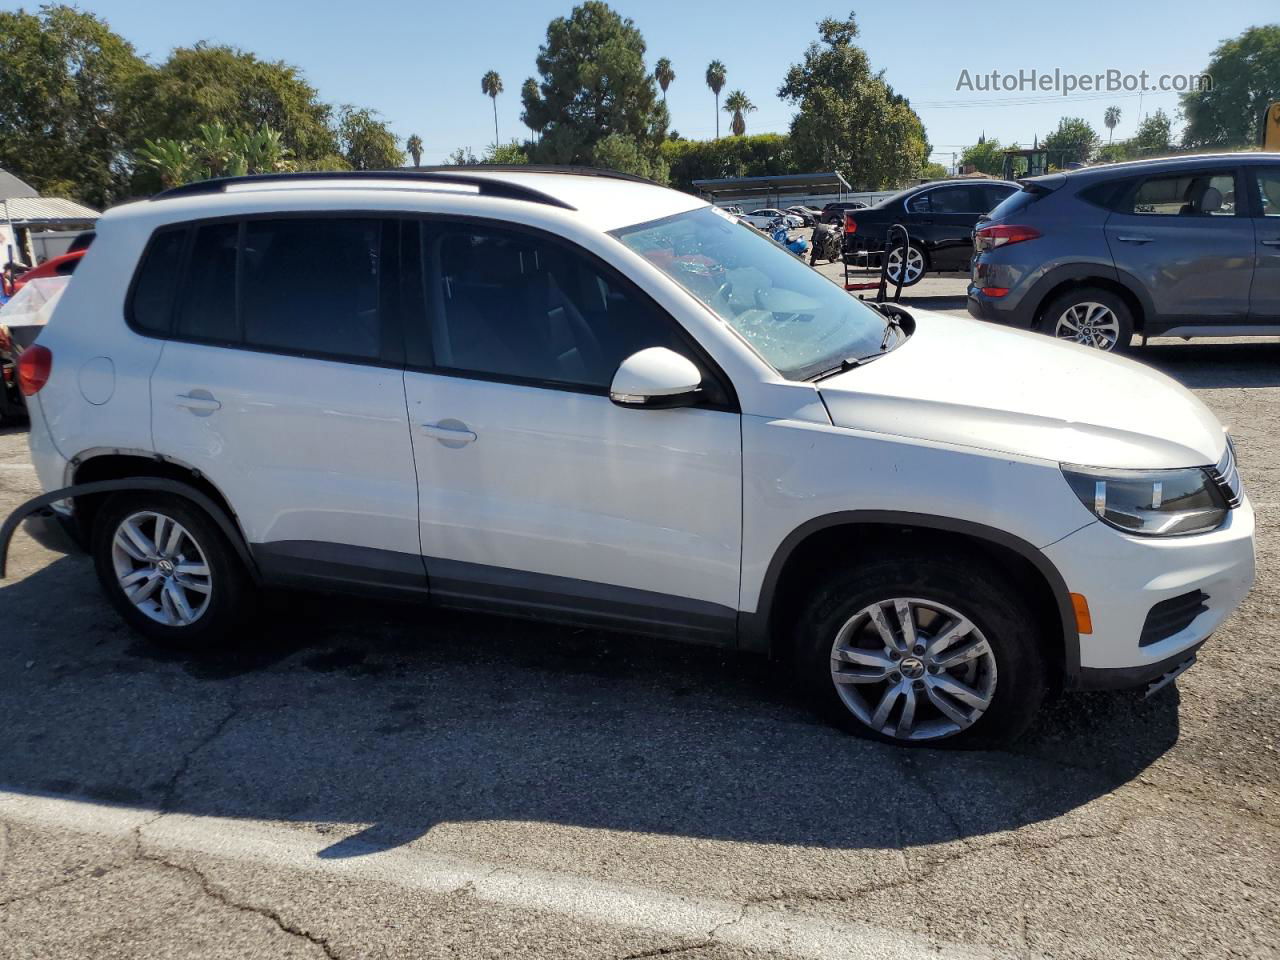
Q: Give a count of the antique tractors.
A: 0